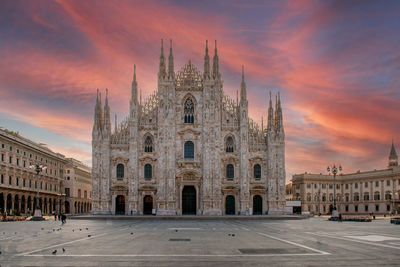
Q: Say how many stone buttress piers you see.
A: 6